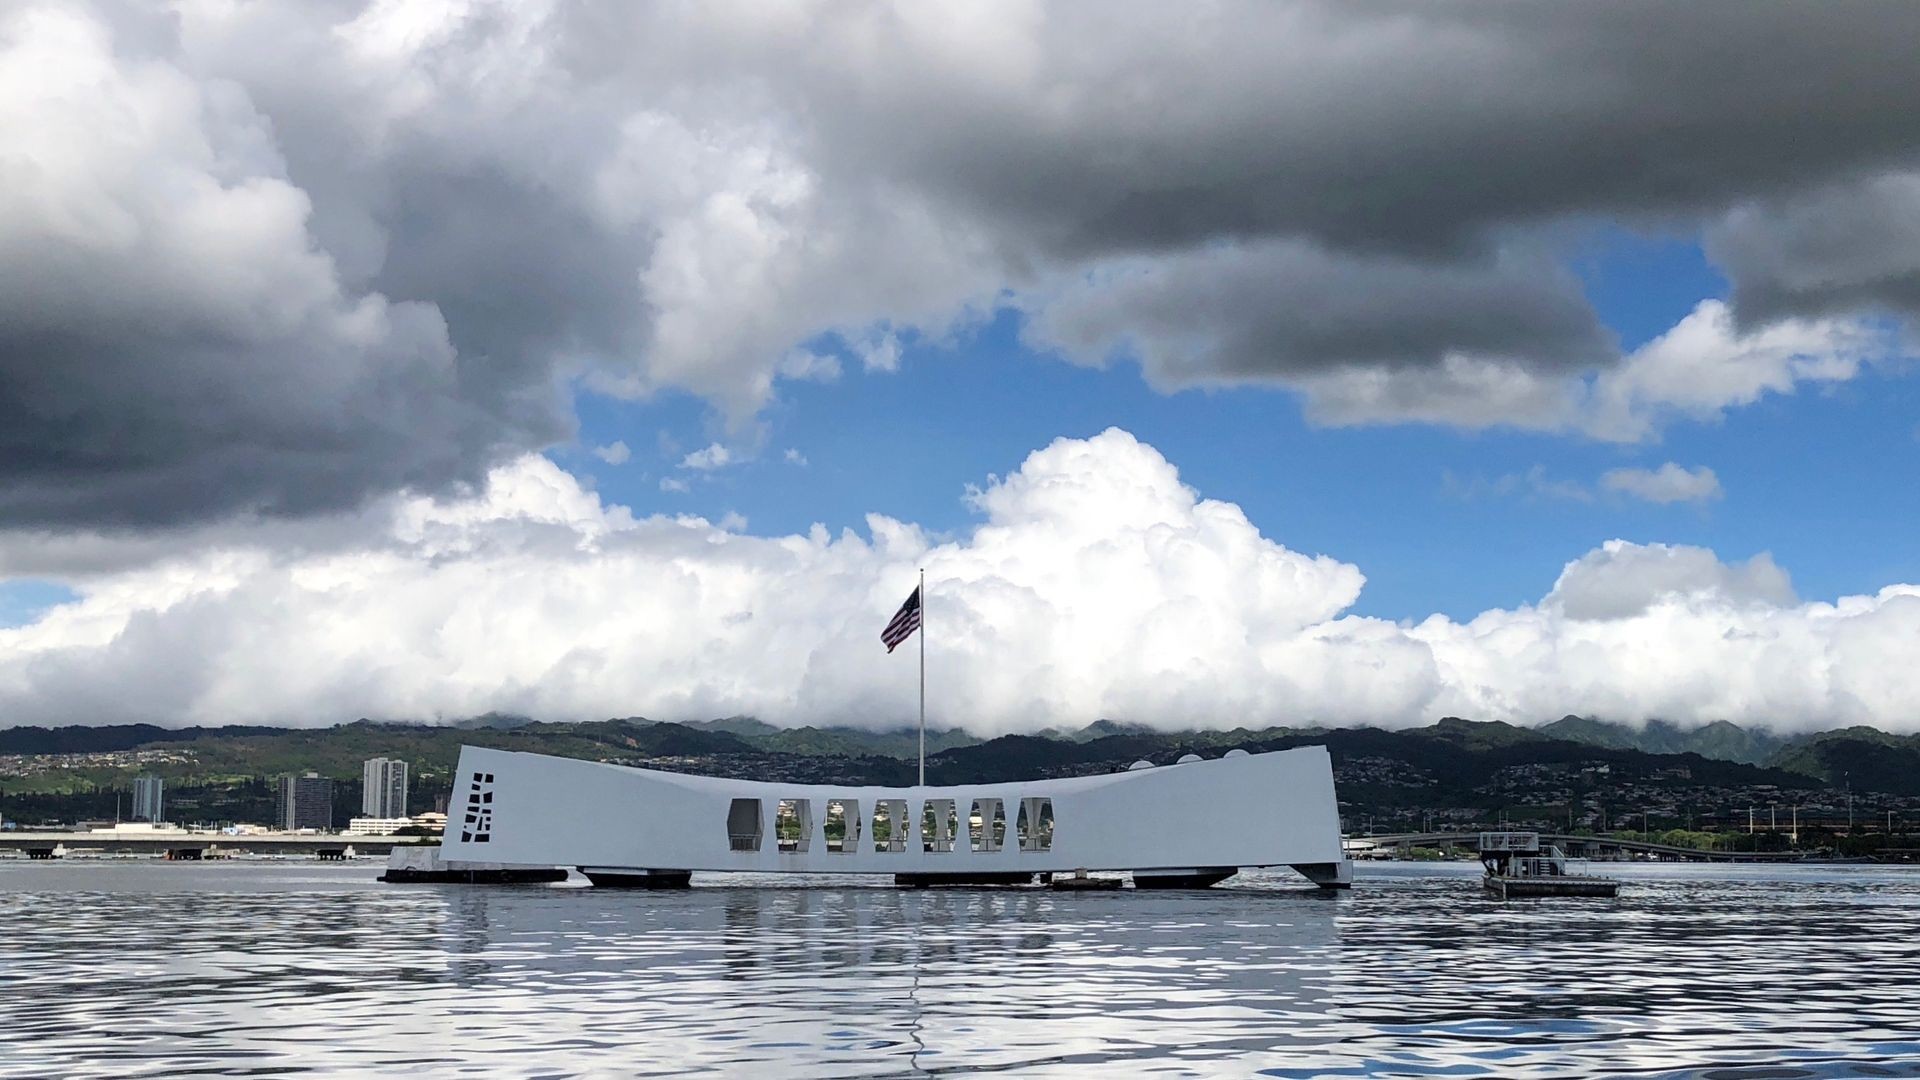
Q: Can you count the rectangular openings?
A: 7